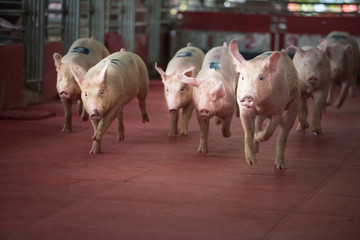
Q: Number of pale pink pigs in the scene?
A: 7